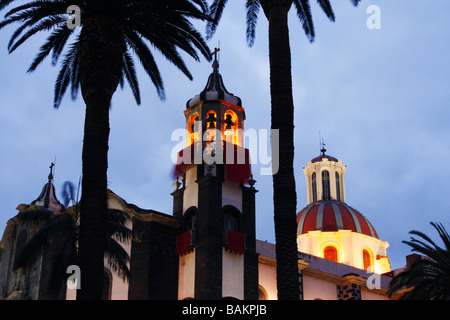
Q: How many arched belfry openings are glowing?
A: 3